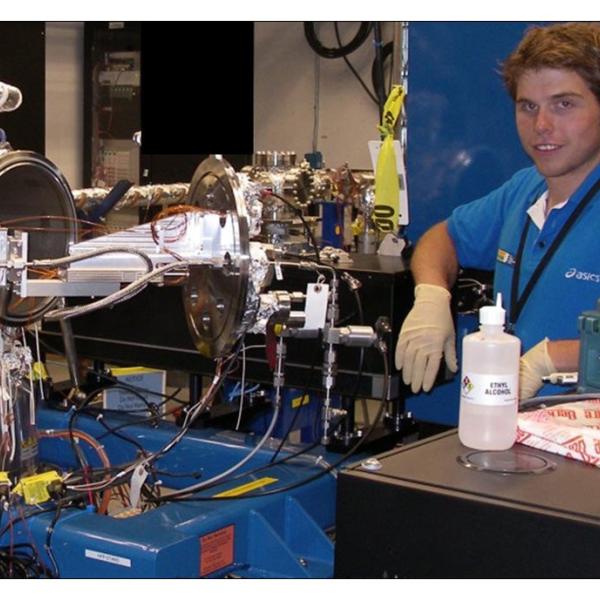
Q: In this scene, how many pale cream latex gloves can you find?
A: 2